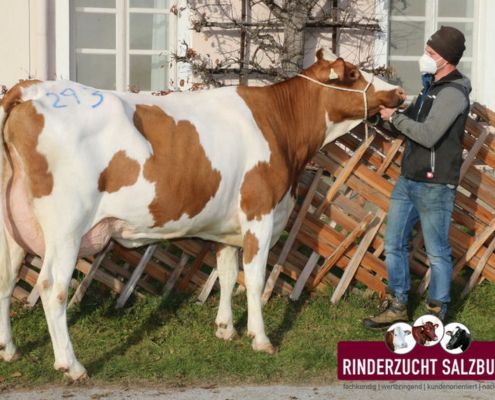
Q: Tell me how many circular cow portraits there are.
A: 3